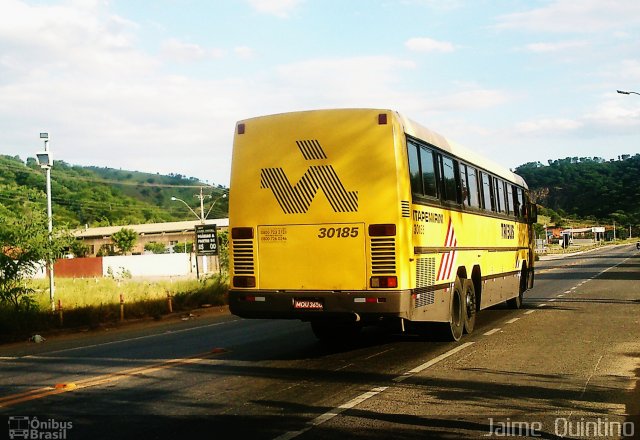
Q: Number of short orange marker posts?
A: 3